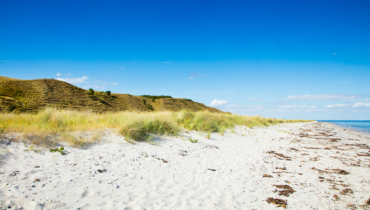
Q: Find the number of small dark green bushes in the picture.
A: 2